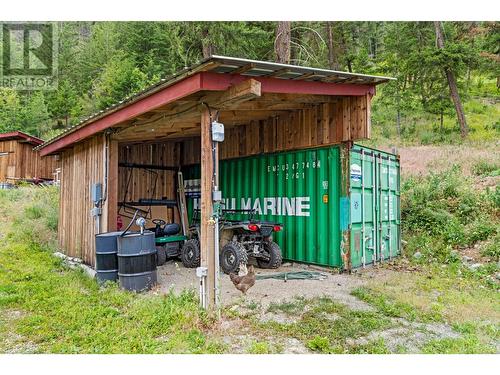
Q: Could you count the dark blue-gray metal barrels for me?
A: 2